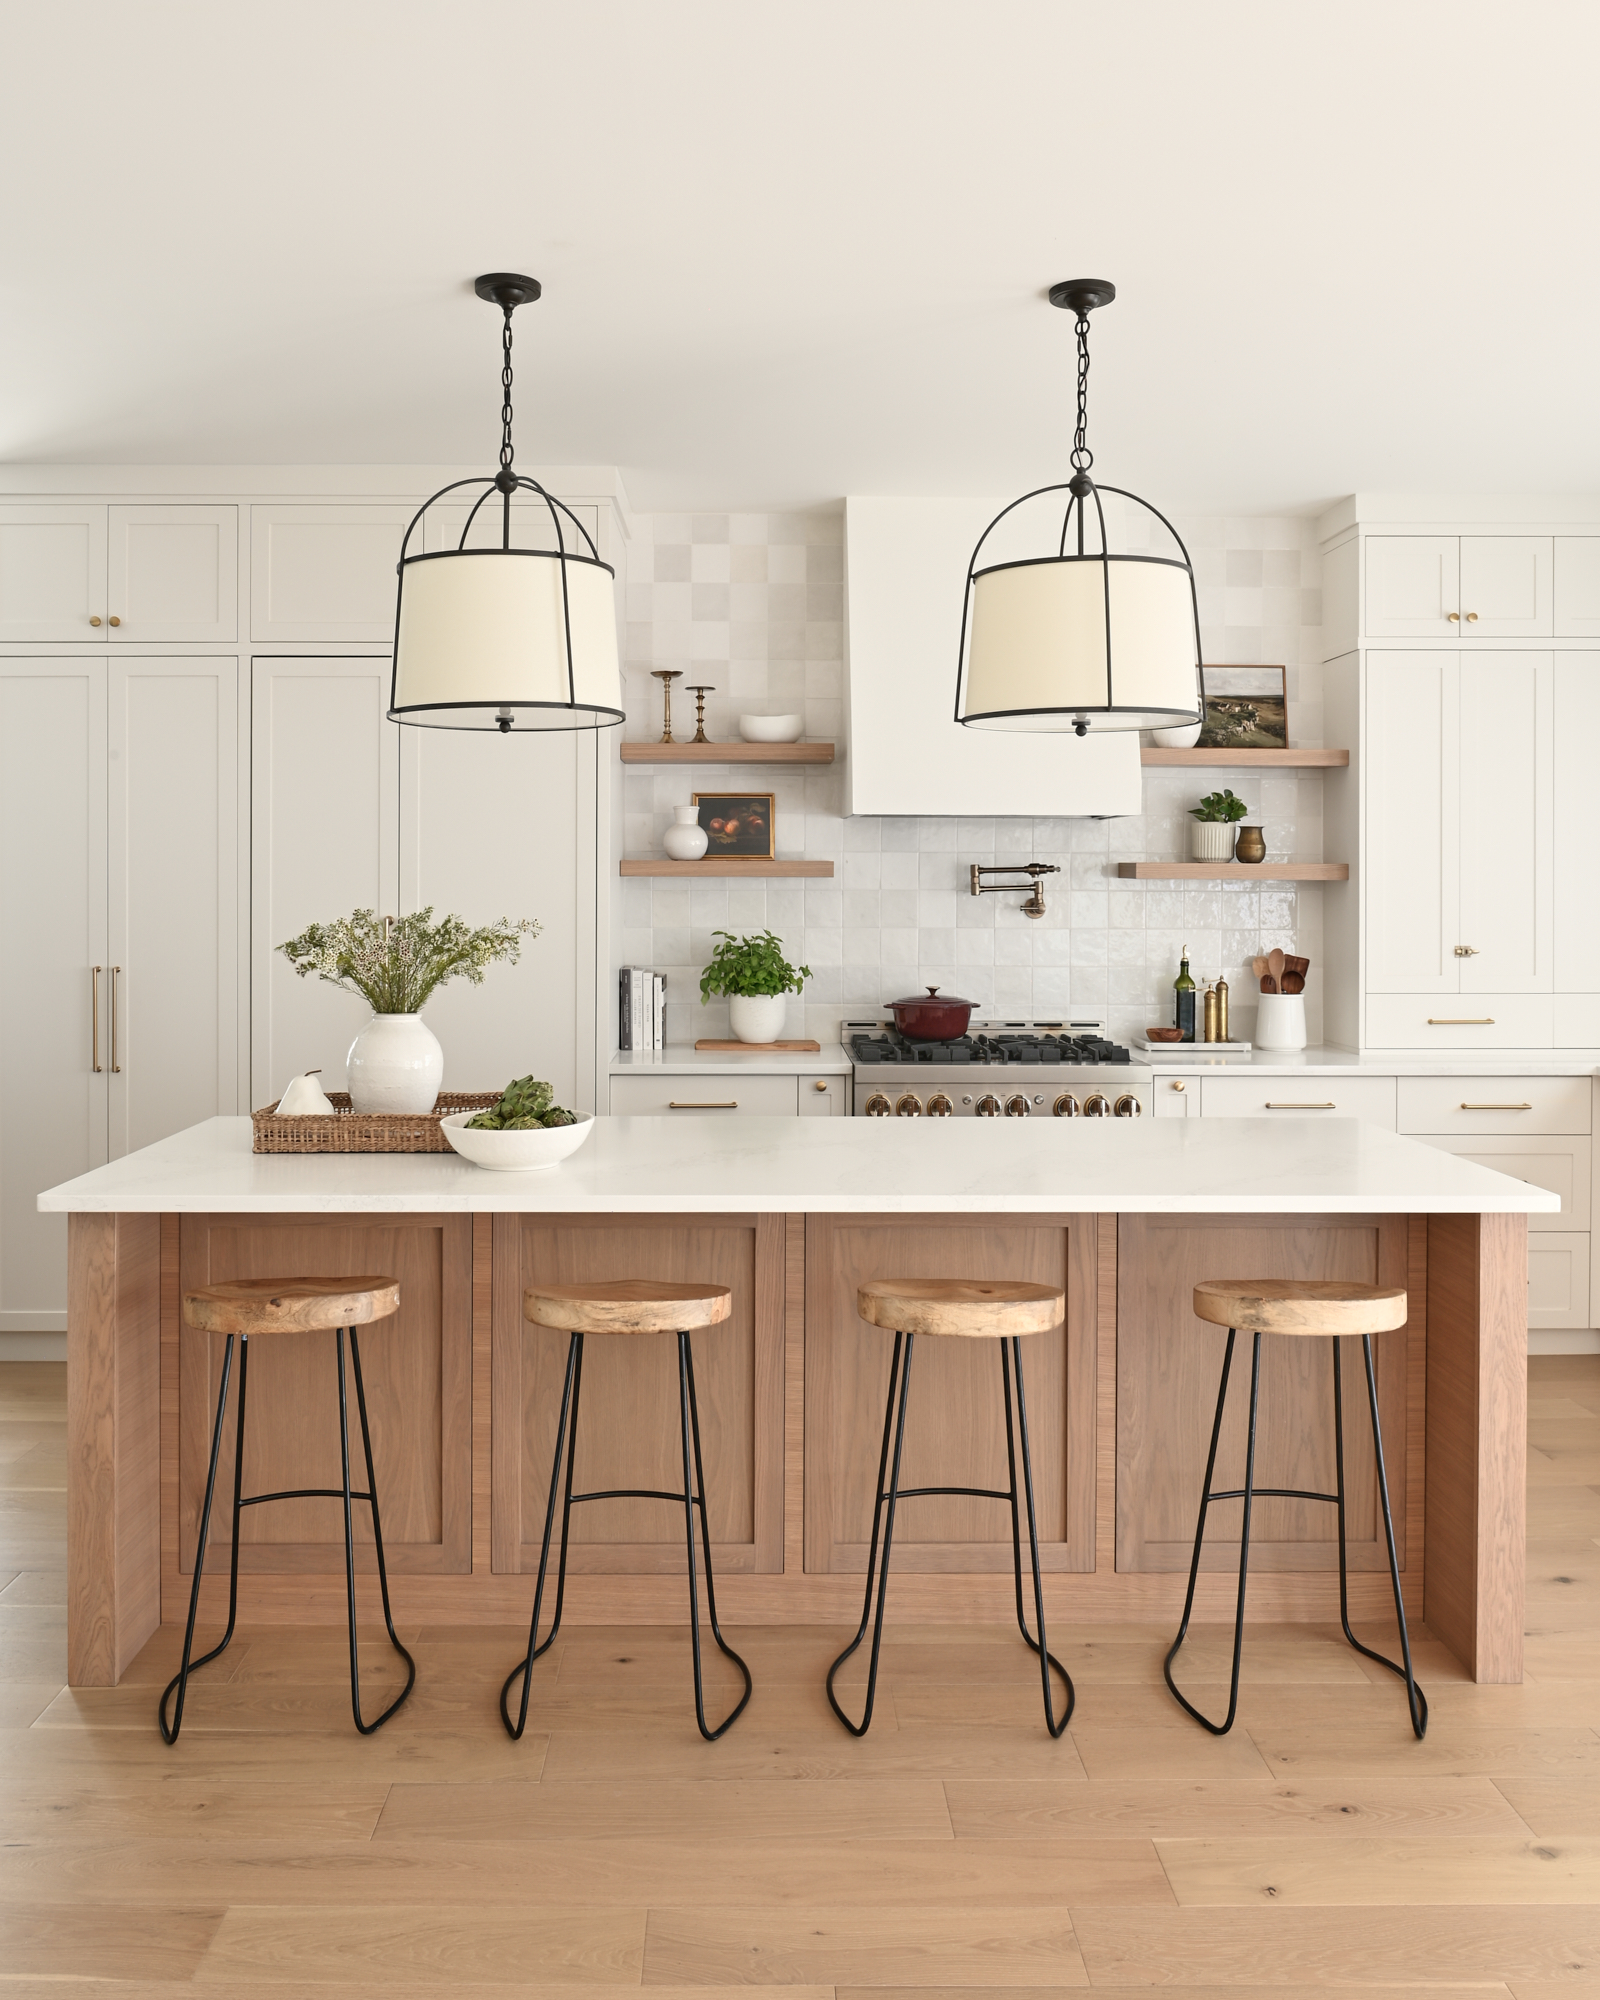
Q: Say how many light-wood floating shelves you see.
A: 4